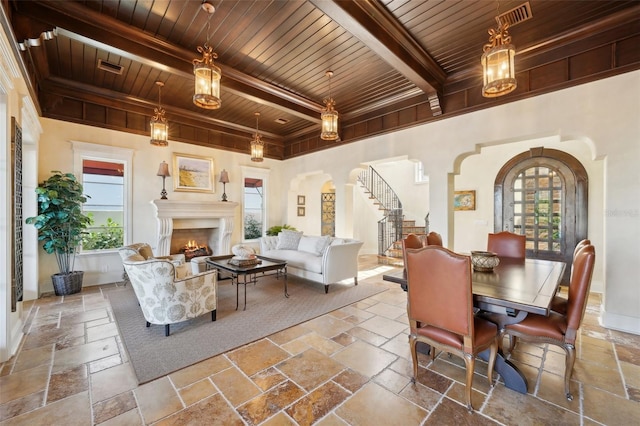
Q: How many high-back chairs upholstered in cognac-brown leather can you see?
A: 6